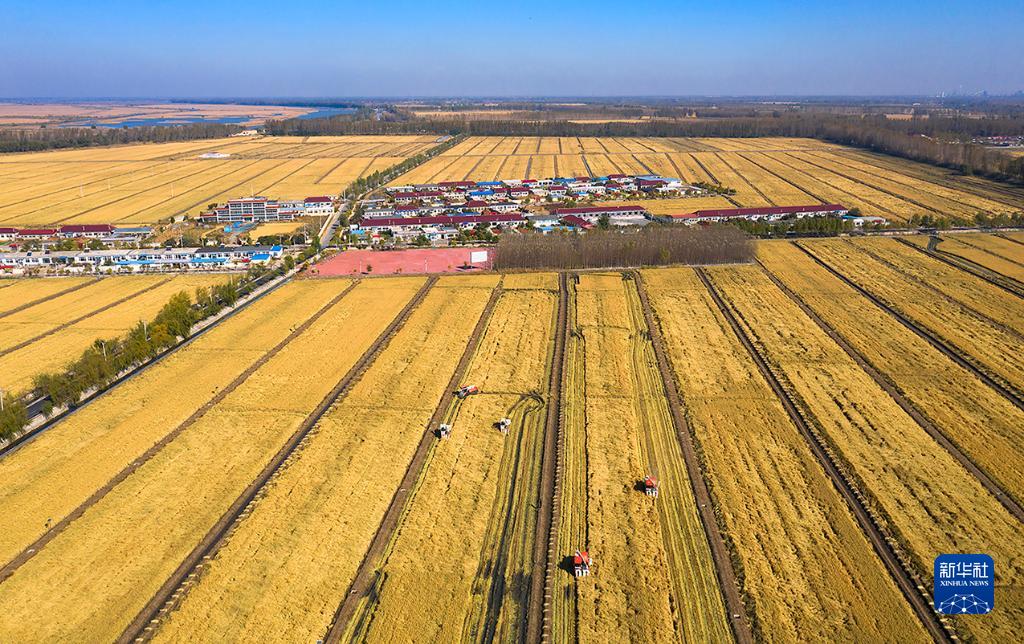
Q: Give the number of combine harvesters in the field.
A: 5